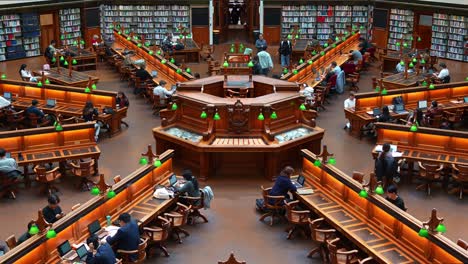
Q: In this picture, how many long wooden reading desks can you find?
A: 8